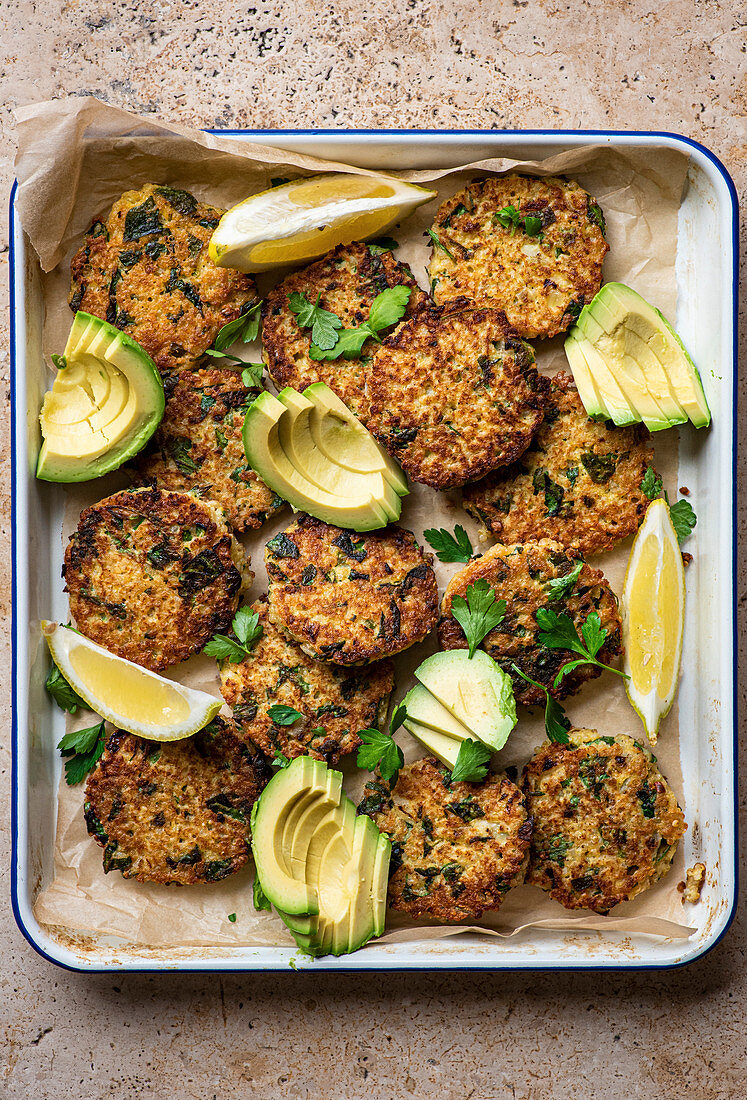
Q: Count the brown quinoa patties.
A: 13